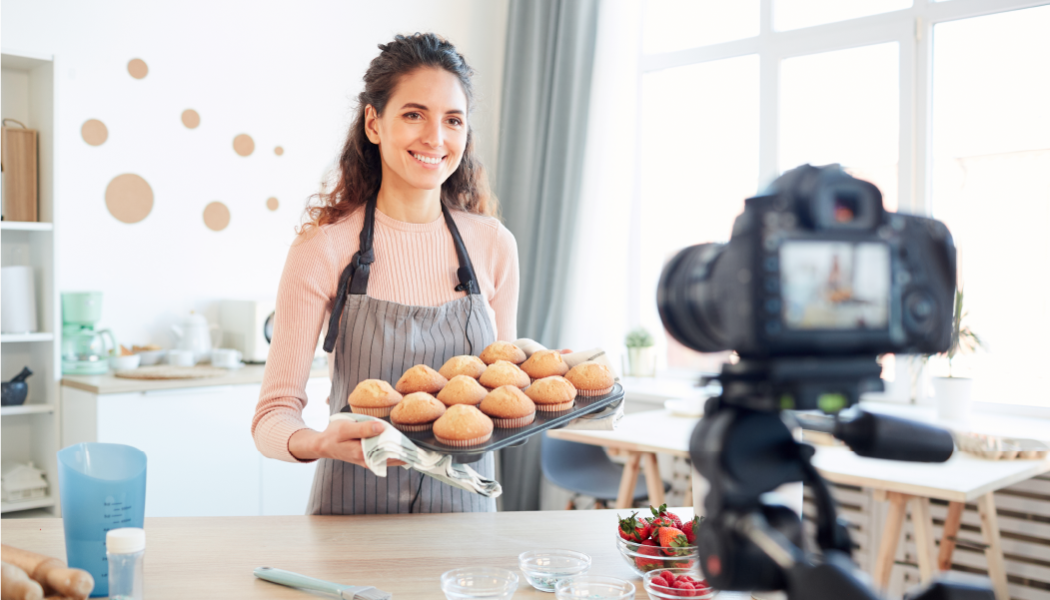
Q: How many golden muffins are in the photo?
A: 12